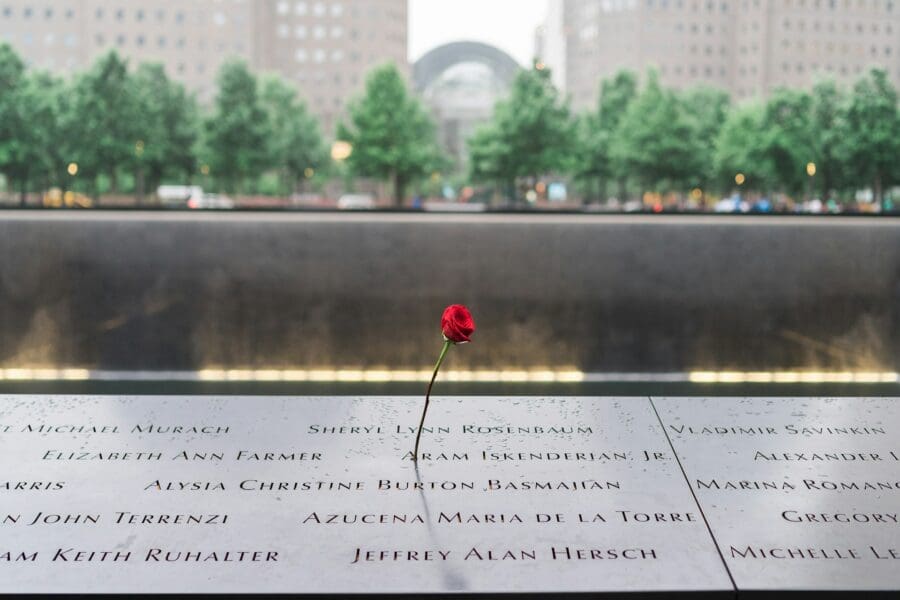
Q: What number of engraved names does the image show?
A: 15